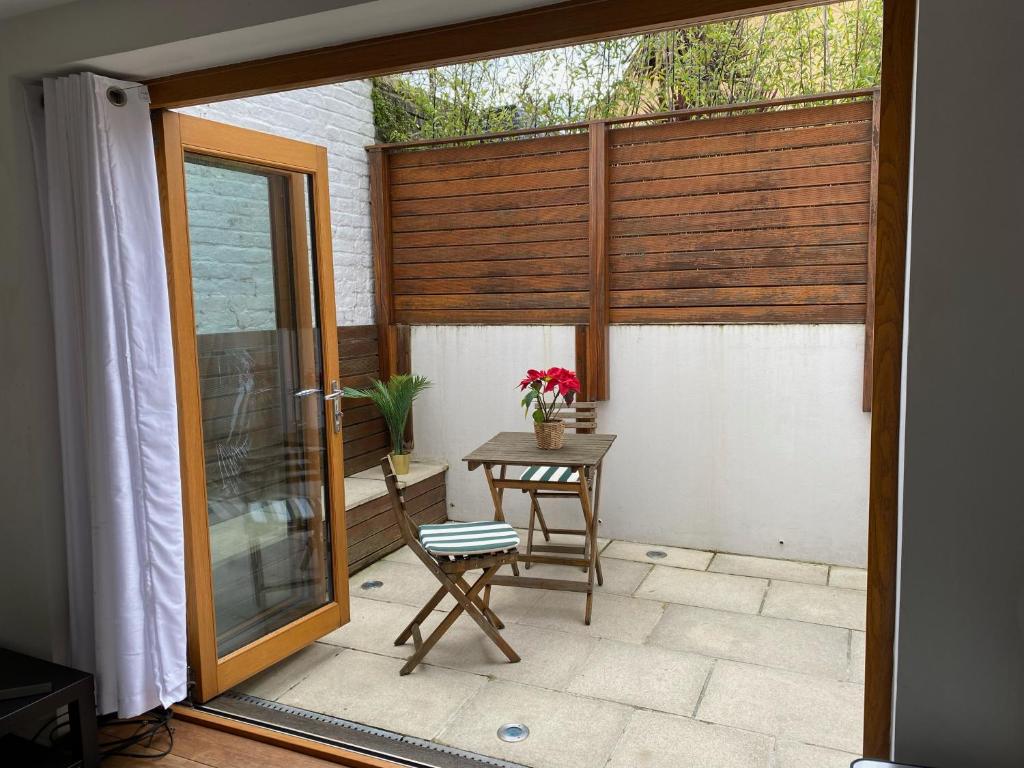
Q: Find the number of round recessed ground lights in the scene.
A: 3